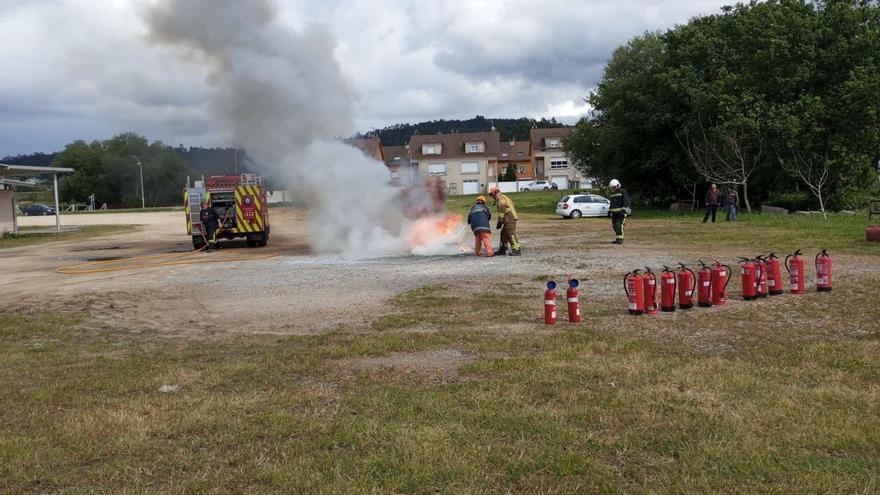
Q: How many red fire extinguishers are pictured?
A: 13